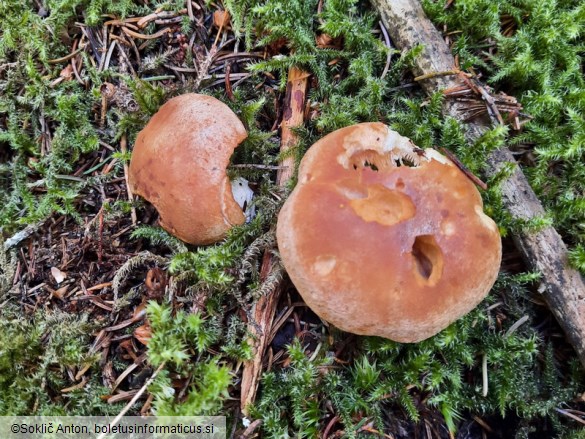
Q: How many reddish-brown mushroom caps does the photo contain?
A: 2